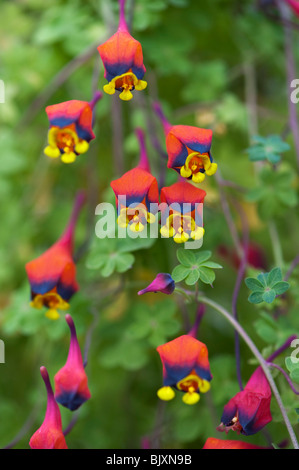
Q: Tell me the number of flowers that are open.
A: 7